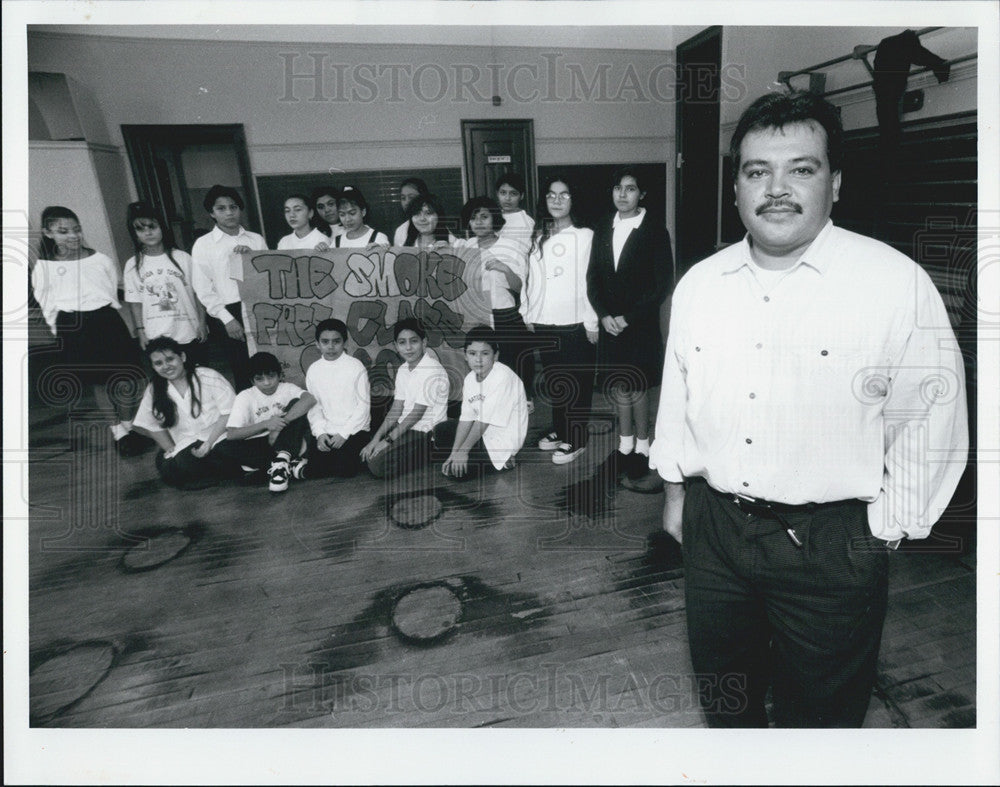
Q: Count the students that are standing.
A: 12